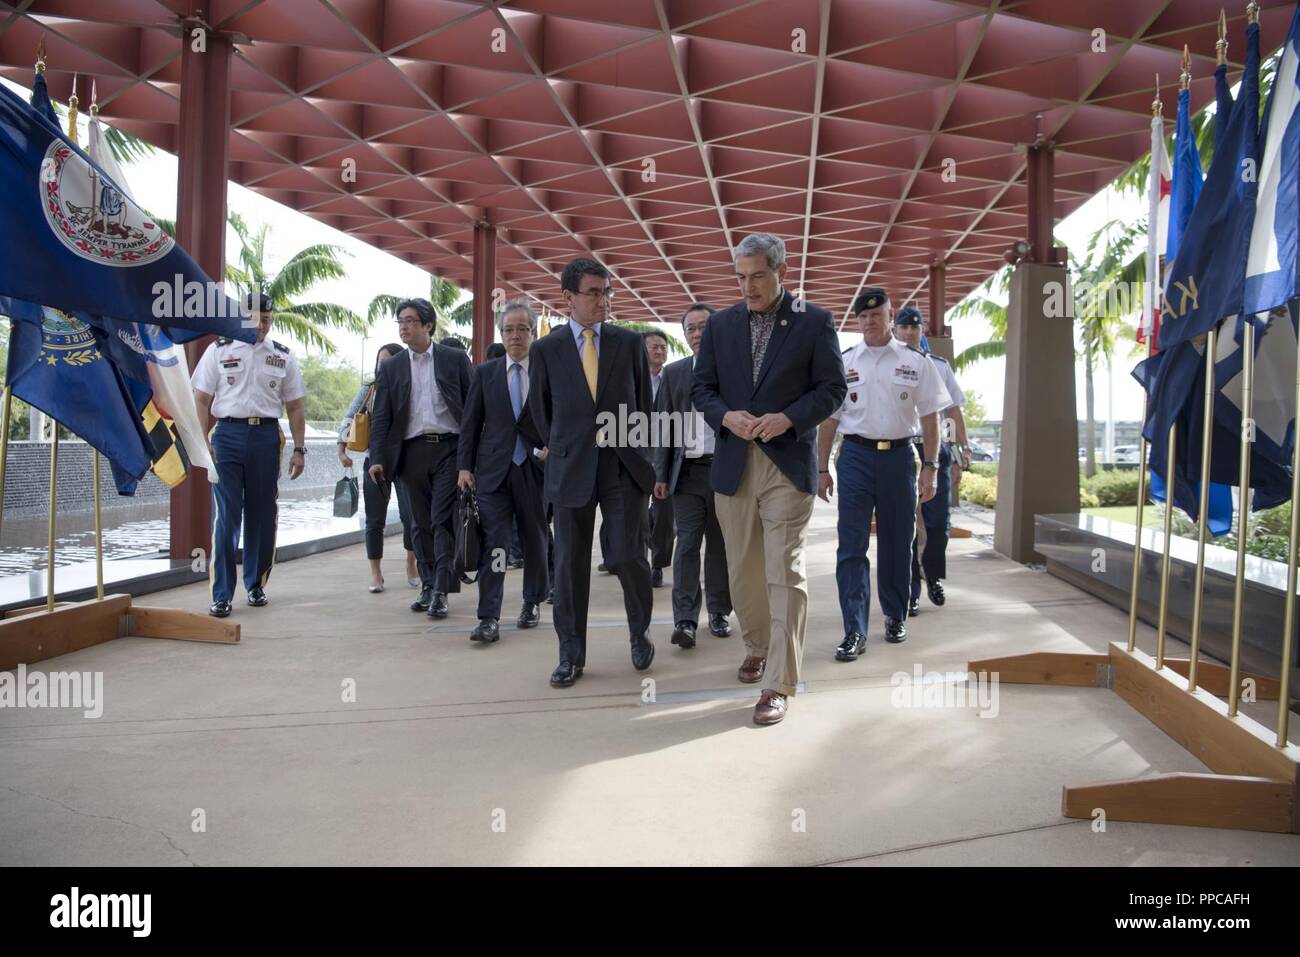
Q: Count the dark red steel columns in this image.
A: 4